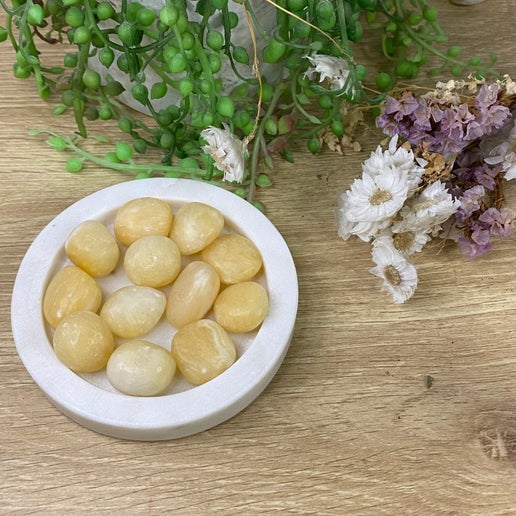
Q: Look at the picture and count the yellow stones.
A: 12